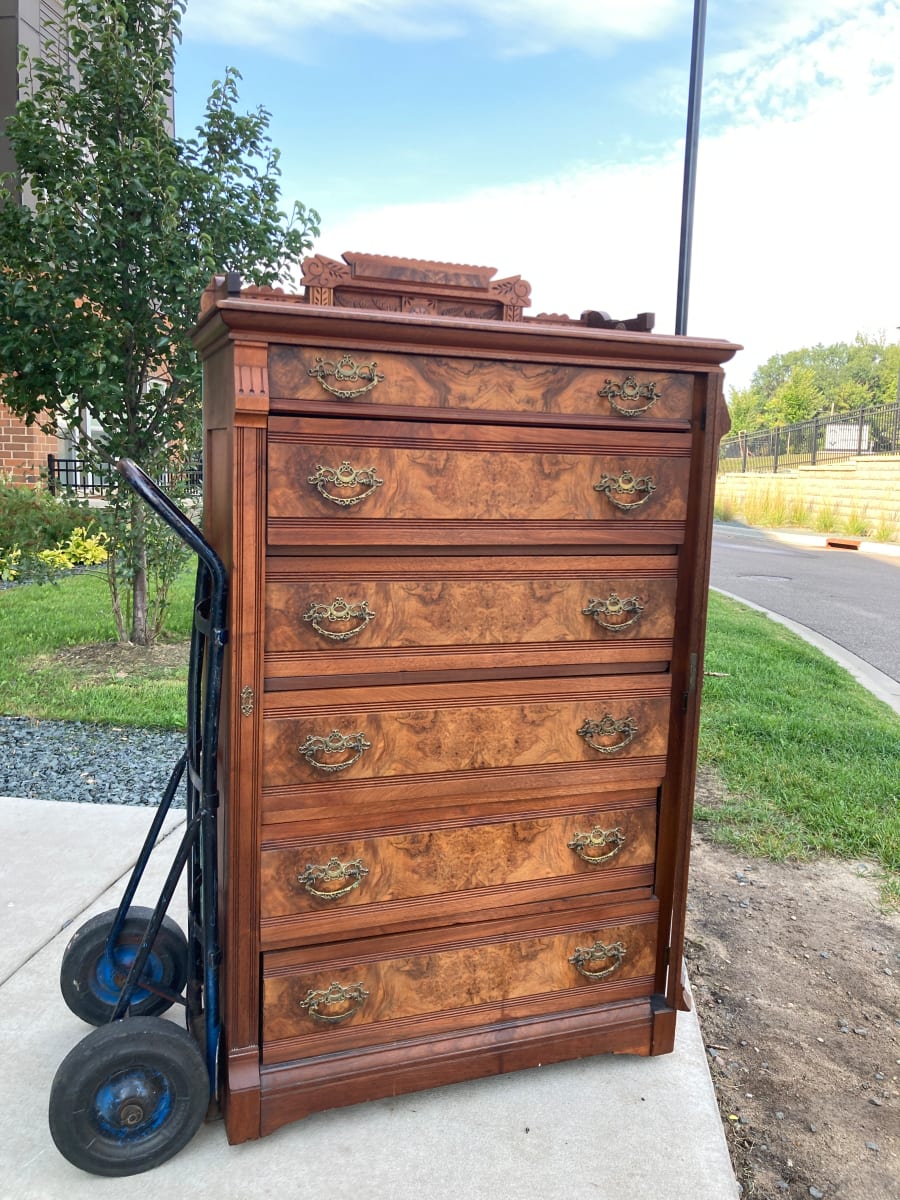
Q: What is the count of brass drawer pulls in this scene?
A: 12